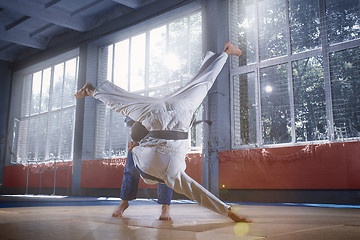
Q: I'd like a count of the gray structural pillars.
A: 2